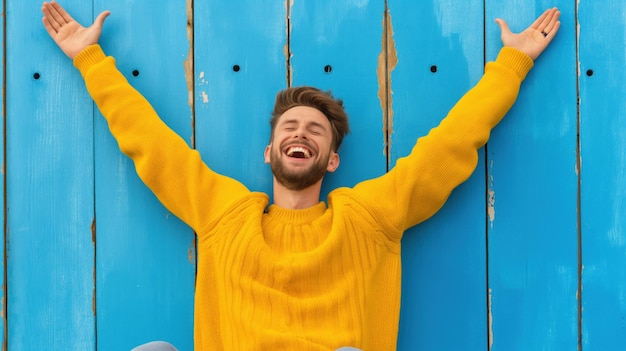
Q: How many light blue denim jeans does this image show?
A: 1